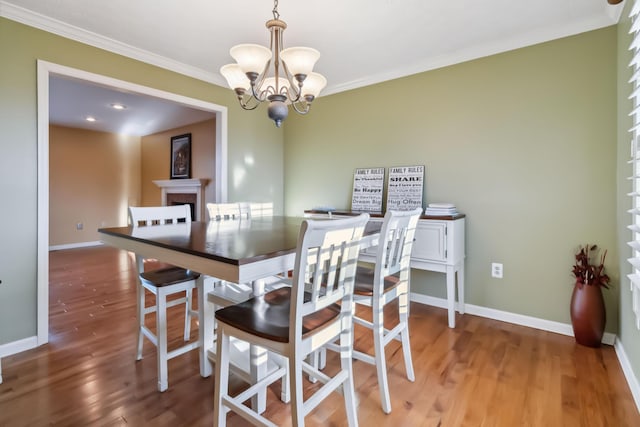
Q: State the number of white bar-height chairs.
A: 4